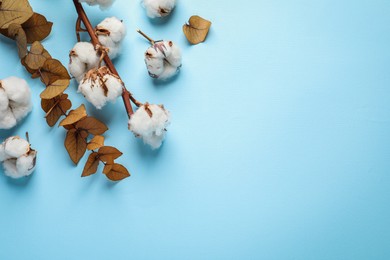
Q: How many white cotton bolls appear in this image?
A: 9